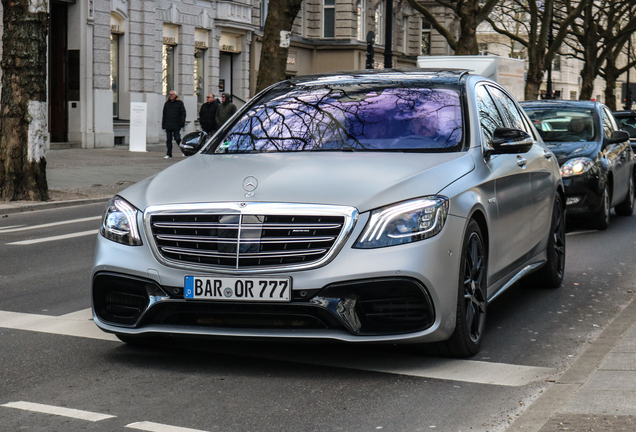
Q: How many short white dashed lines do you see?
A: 2